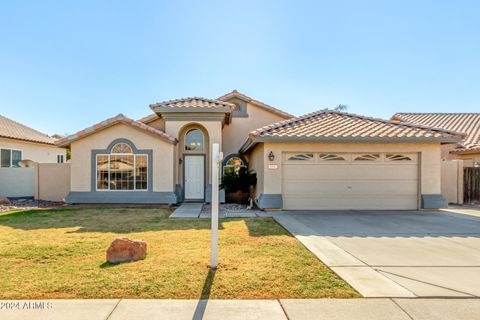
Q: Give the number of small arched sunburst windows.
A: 4